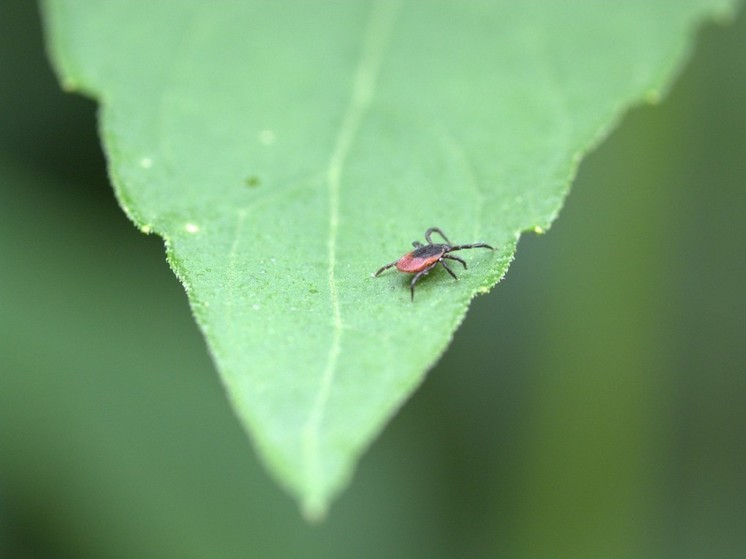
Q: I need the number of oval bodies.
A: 1